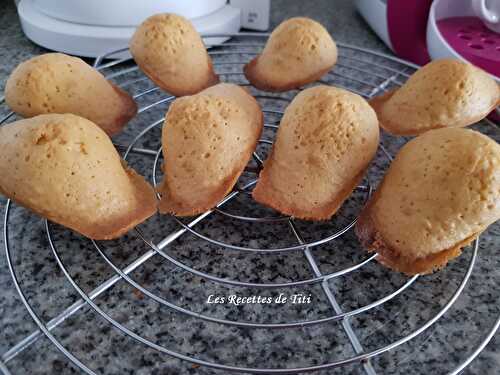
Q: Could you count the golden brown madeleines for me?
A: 8